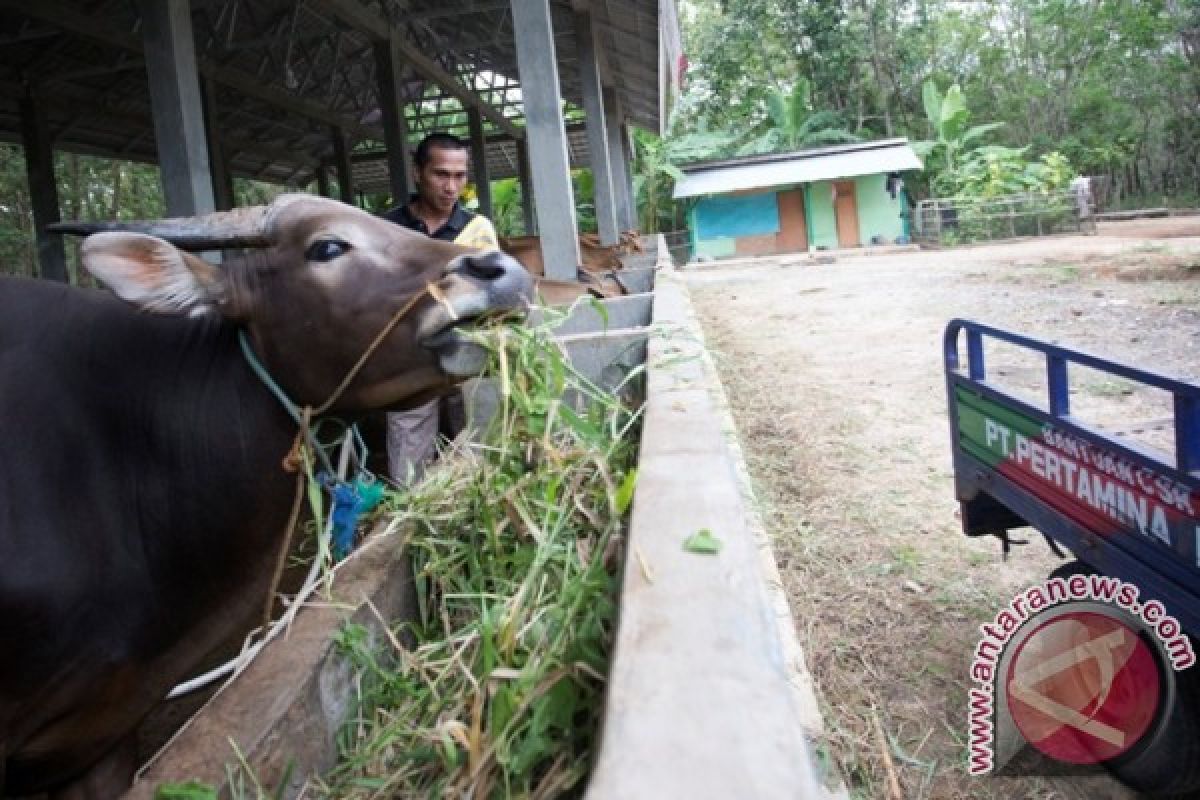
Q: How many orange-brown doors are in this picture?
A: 2